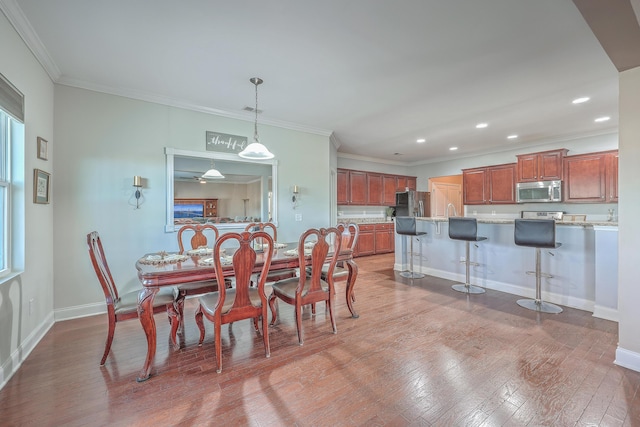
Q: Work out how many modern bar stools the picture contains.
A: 3